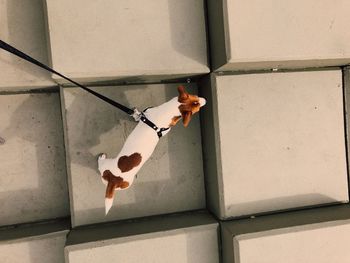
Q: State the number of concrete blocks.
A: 9